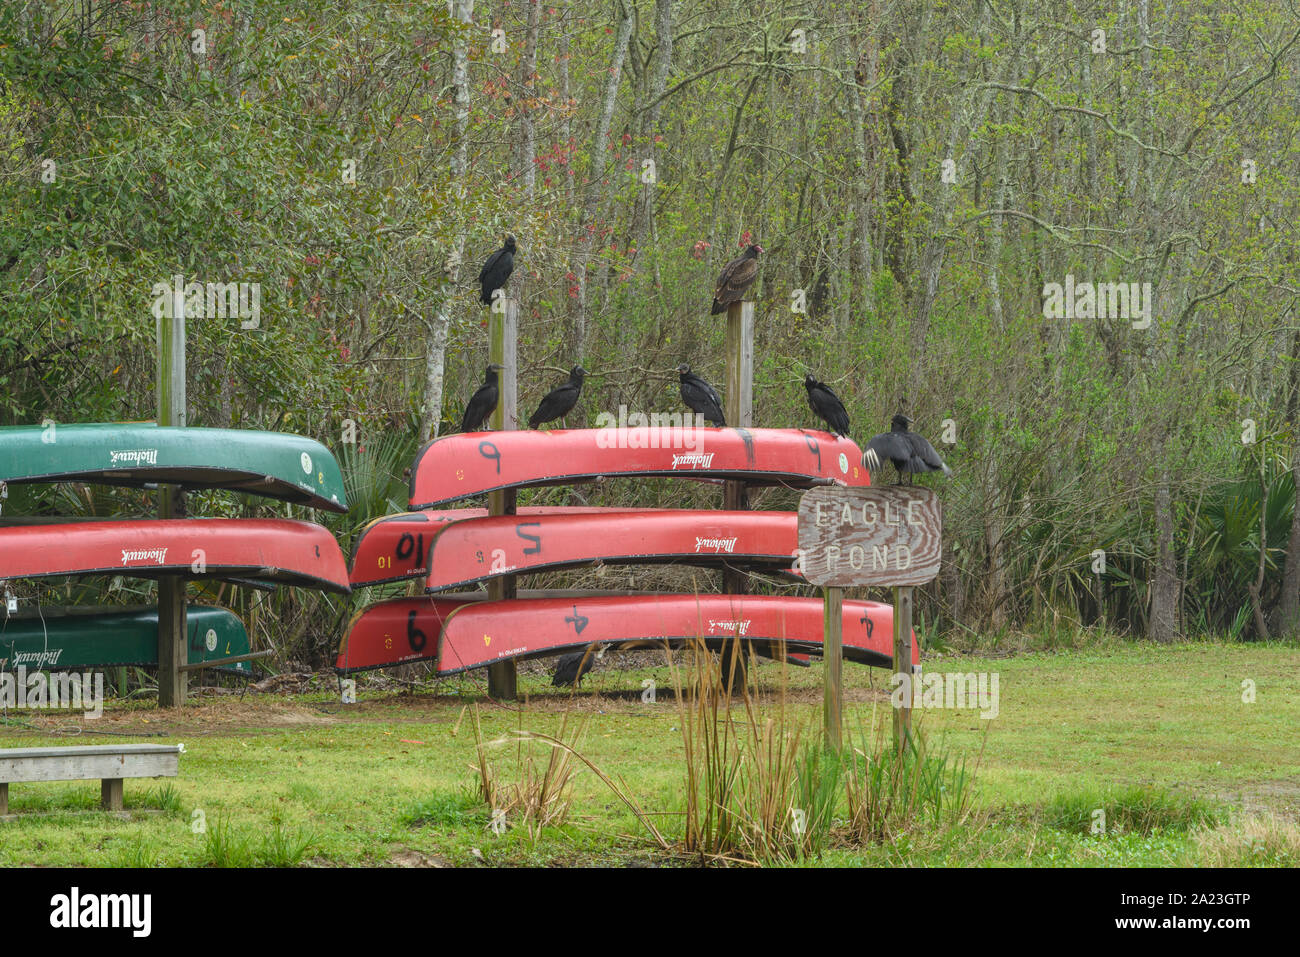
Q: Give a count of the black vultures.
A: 7